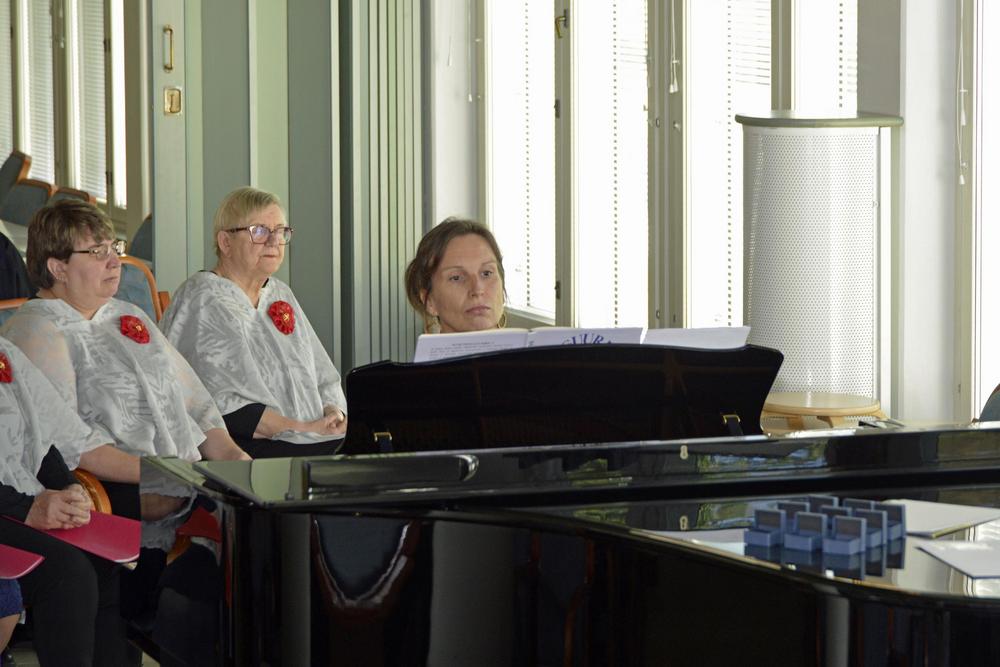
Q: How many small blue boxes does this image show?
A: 9